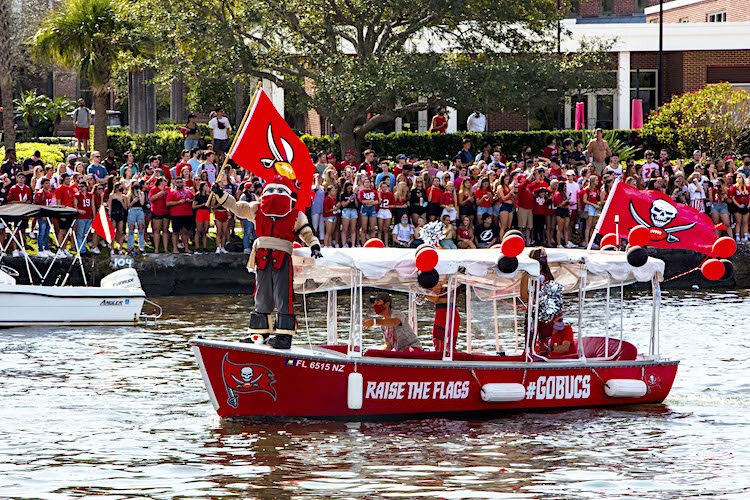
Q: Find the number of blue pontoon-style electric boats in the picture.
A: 0